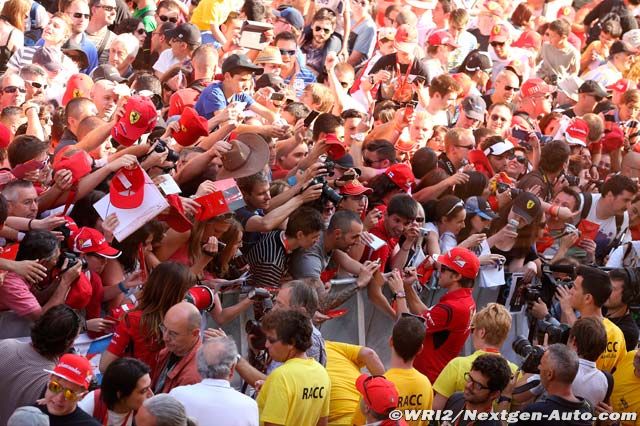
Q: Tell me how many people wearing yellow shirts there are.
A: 7